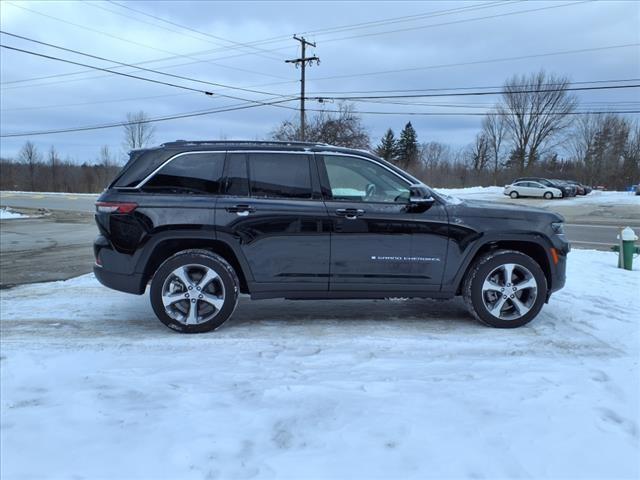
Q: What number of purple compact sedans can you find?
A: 0